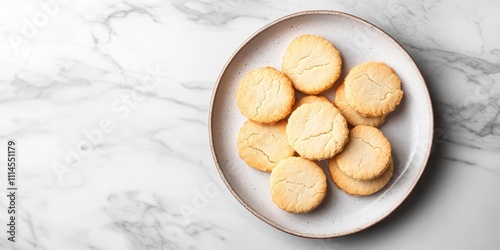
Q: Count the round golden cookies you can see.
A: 10